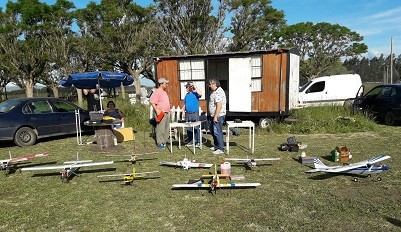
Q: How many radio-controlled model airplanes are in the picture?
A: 8